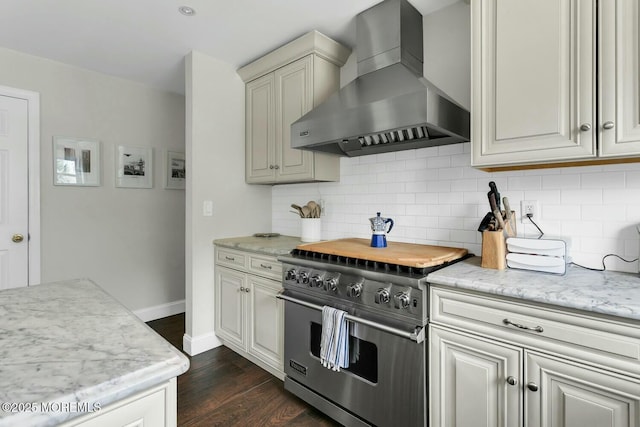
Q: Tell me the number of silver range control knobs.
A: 7